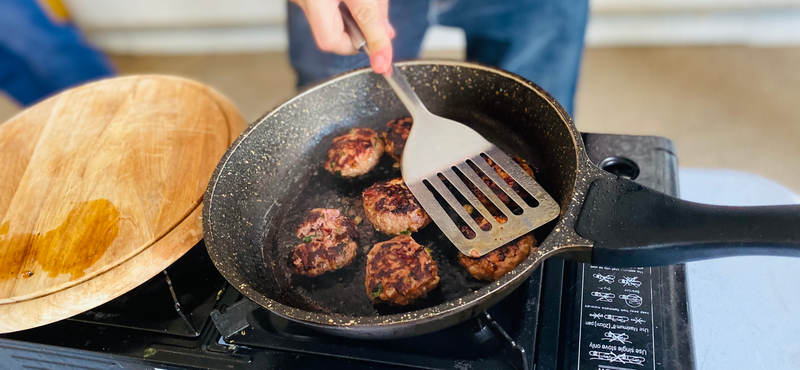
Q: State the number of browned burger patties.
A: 7